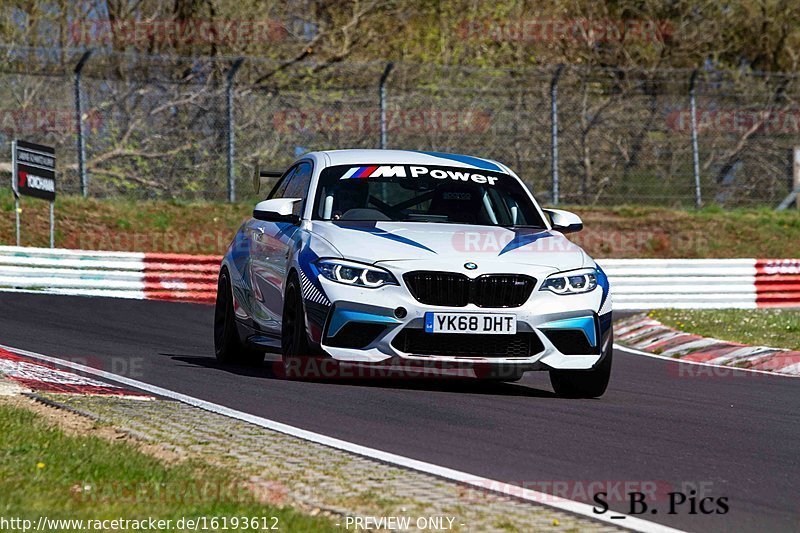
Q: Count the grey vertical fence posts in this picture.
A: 5